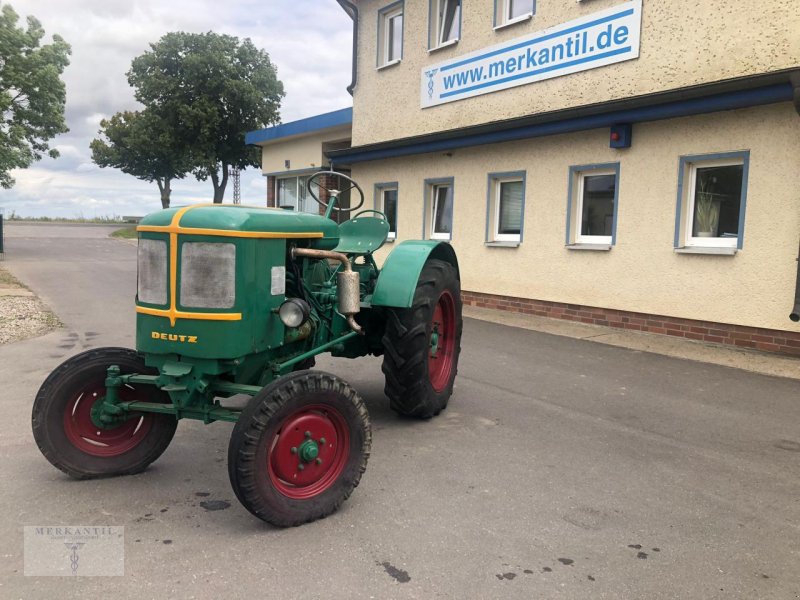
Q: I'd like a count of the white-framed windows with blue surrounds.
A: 8